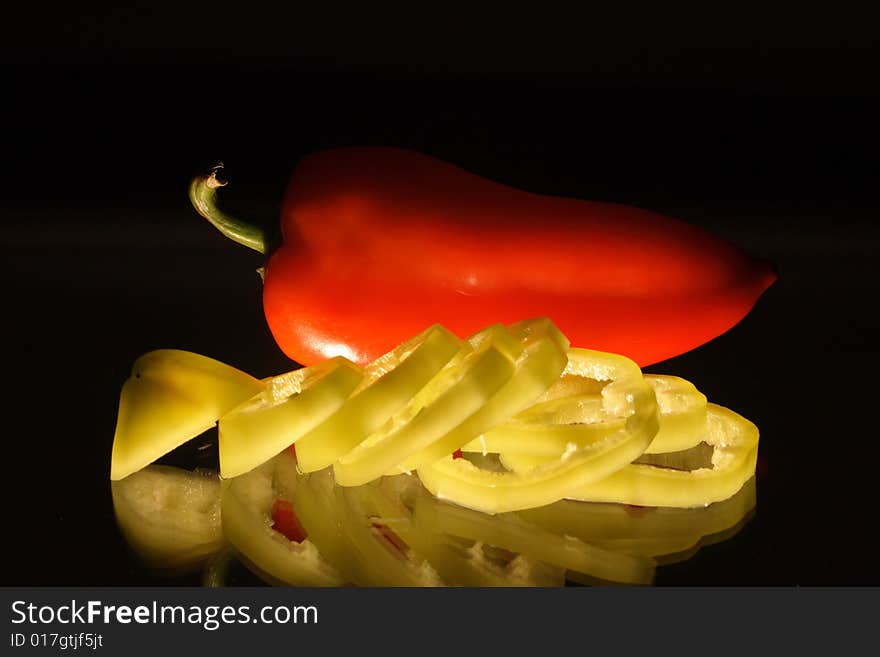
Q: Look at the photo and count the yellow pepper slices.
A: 8